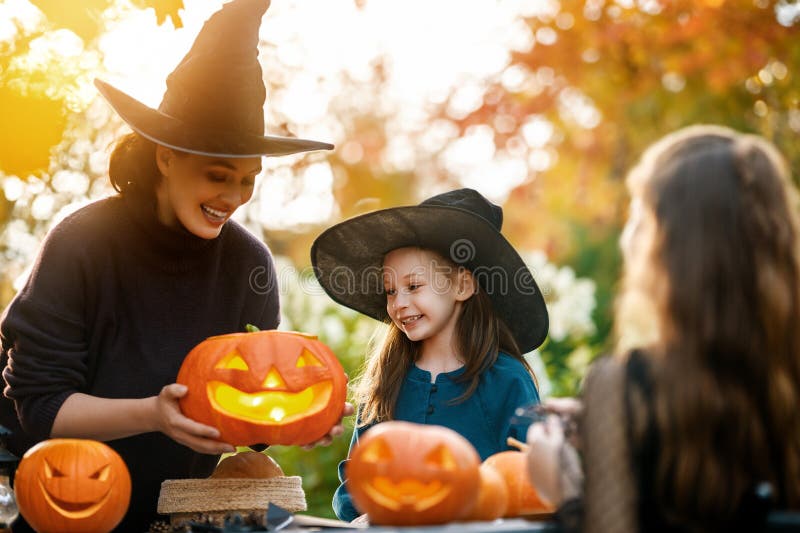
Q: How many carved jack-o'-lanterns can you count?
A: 3